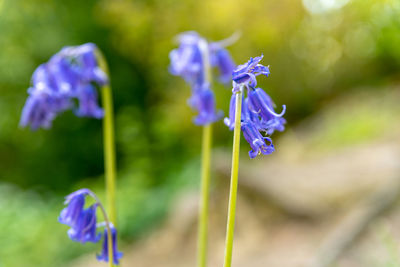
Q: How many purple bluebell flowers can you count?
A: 4